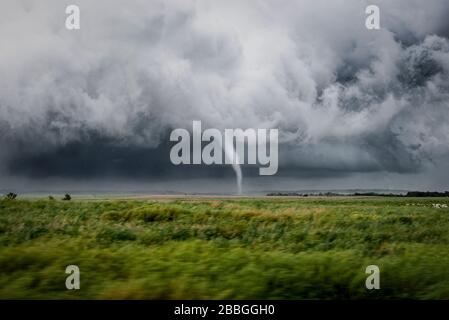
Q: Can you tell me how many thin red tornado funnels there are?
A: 0